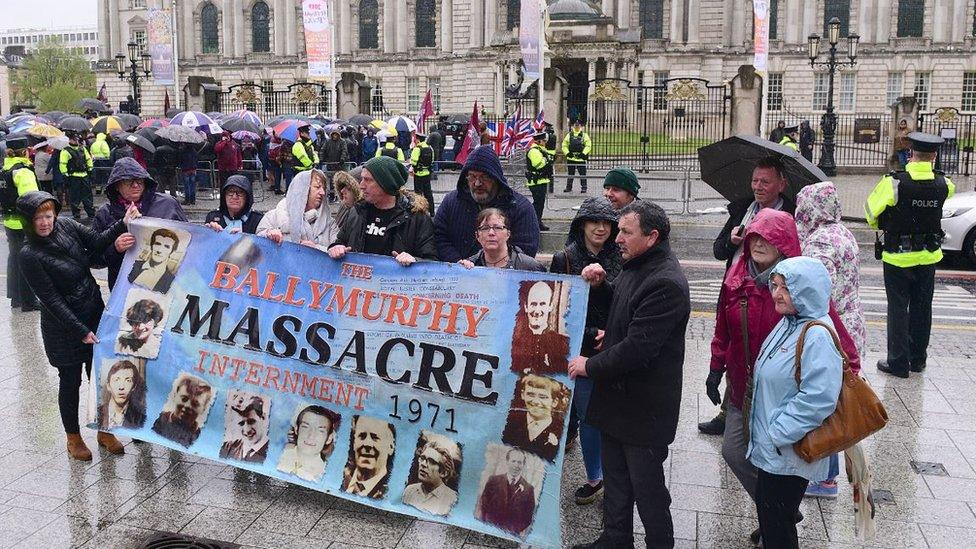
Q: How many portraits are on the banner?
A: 11